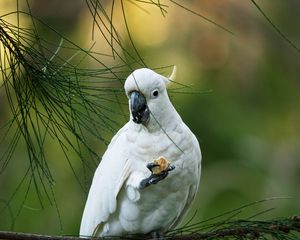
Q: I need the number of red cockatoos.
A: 0